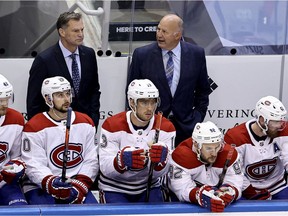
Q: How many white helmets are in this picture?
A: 5